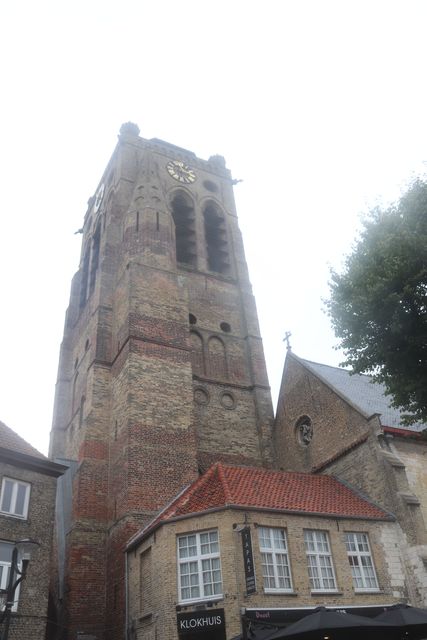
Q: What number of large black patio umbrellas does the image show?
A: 2